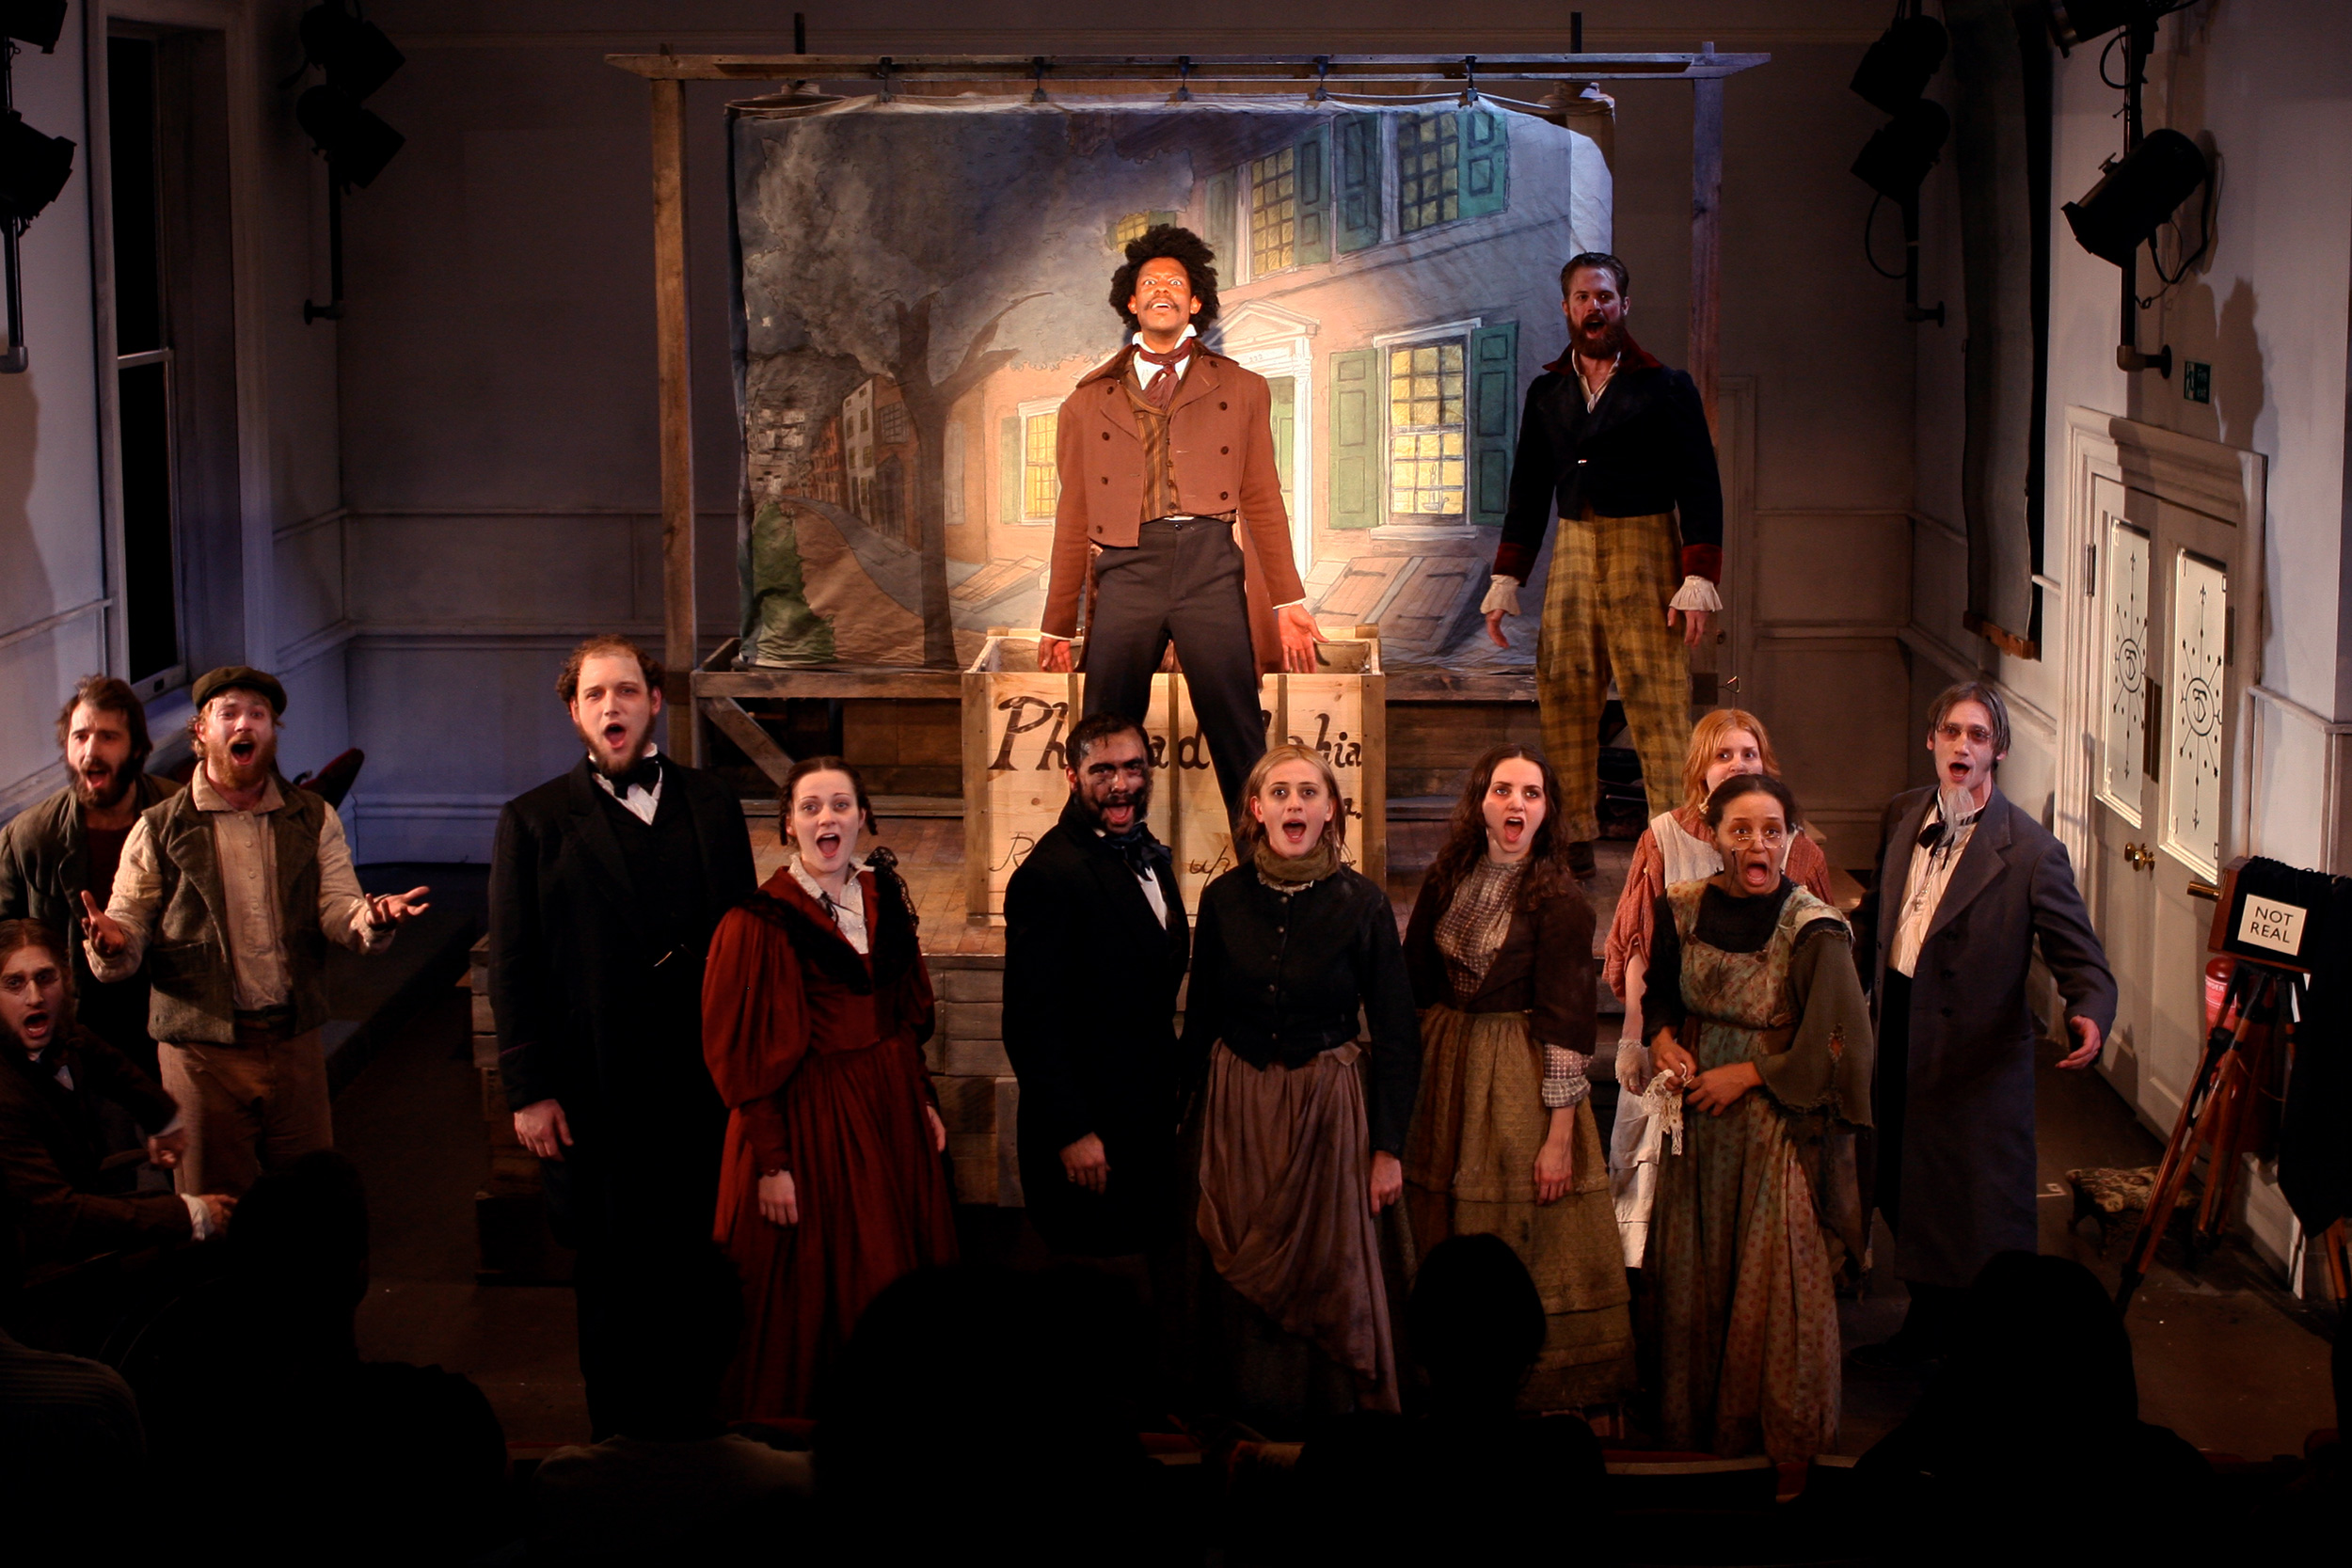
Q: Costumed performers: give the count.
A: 13